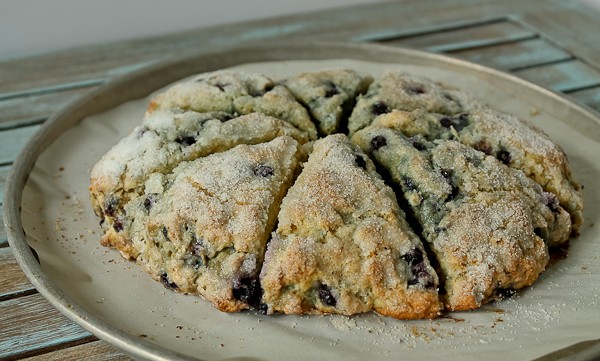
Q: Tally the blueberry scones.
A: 8